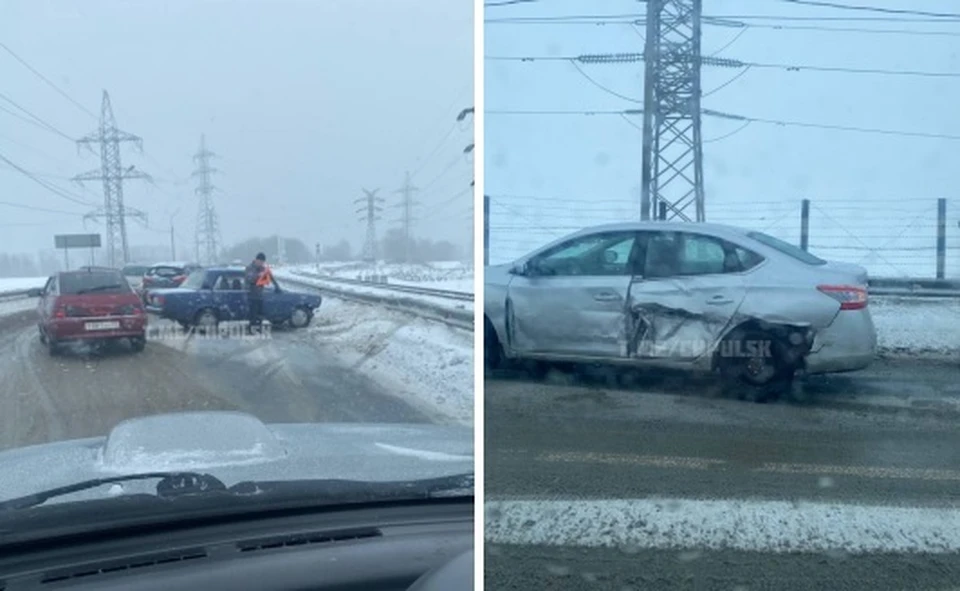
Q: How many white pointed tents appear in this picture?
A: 0